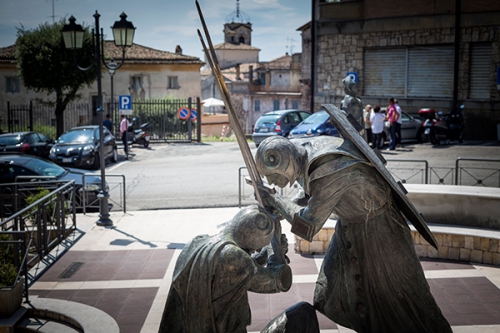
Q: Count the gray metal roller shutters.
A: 3